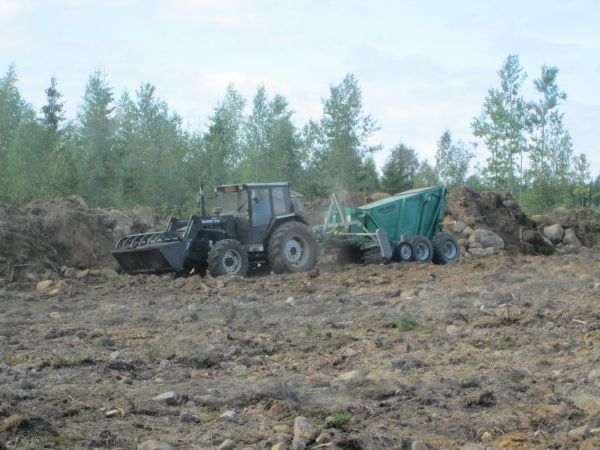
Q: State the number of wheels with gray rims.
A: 5